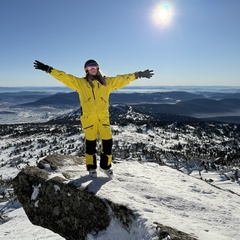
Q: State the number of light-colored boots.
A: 2